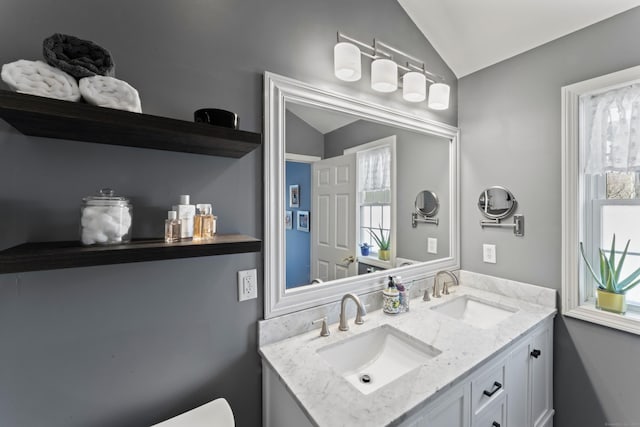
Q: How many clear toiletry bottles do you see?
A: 2